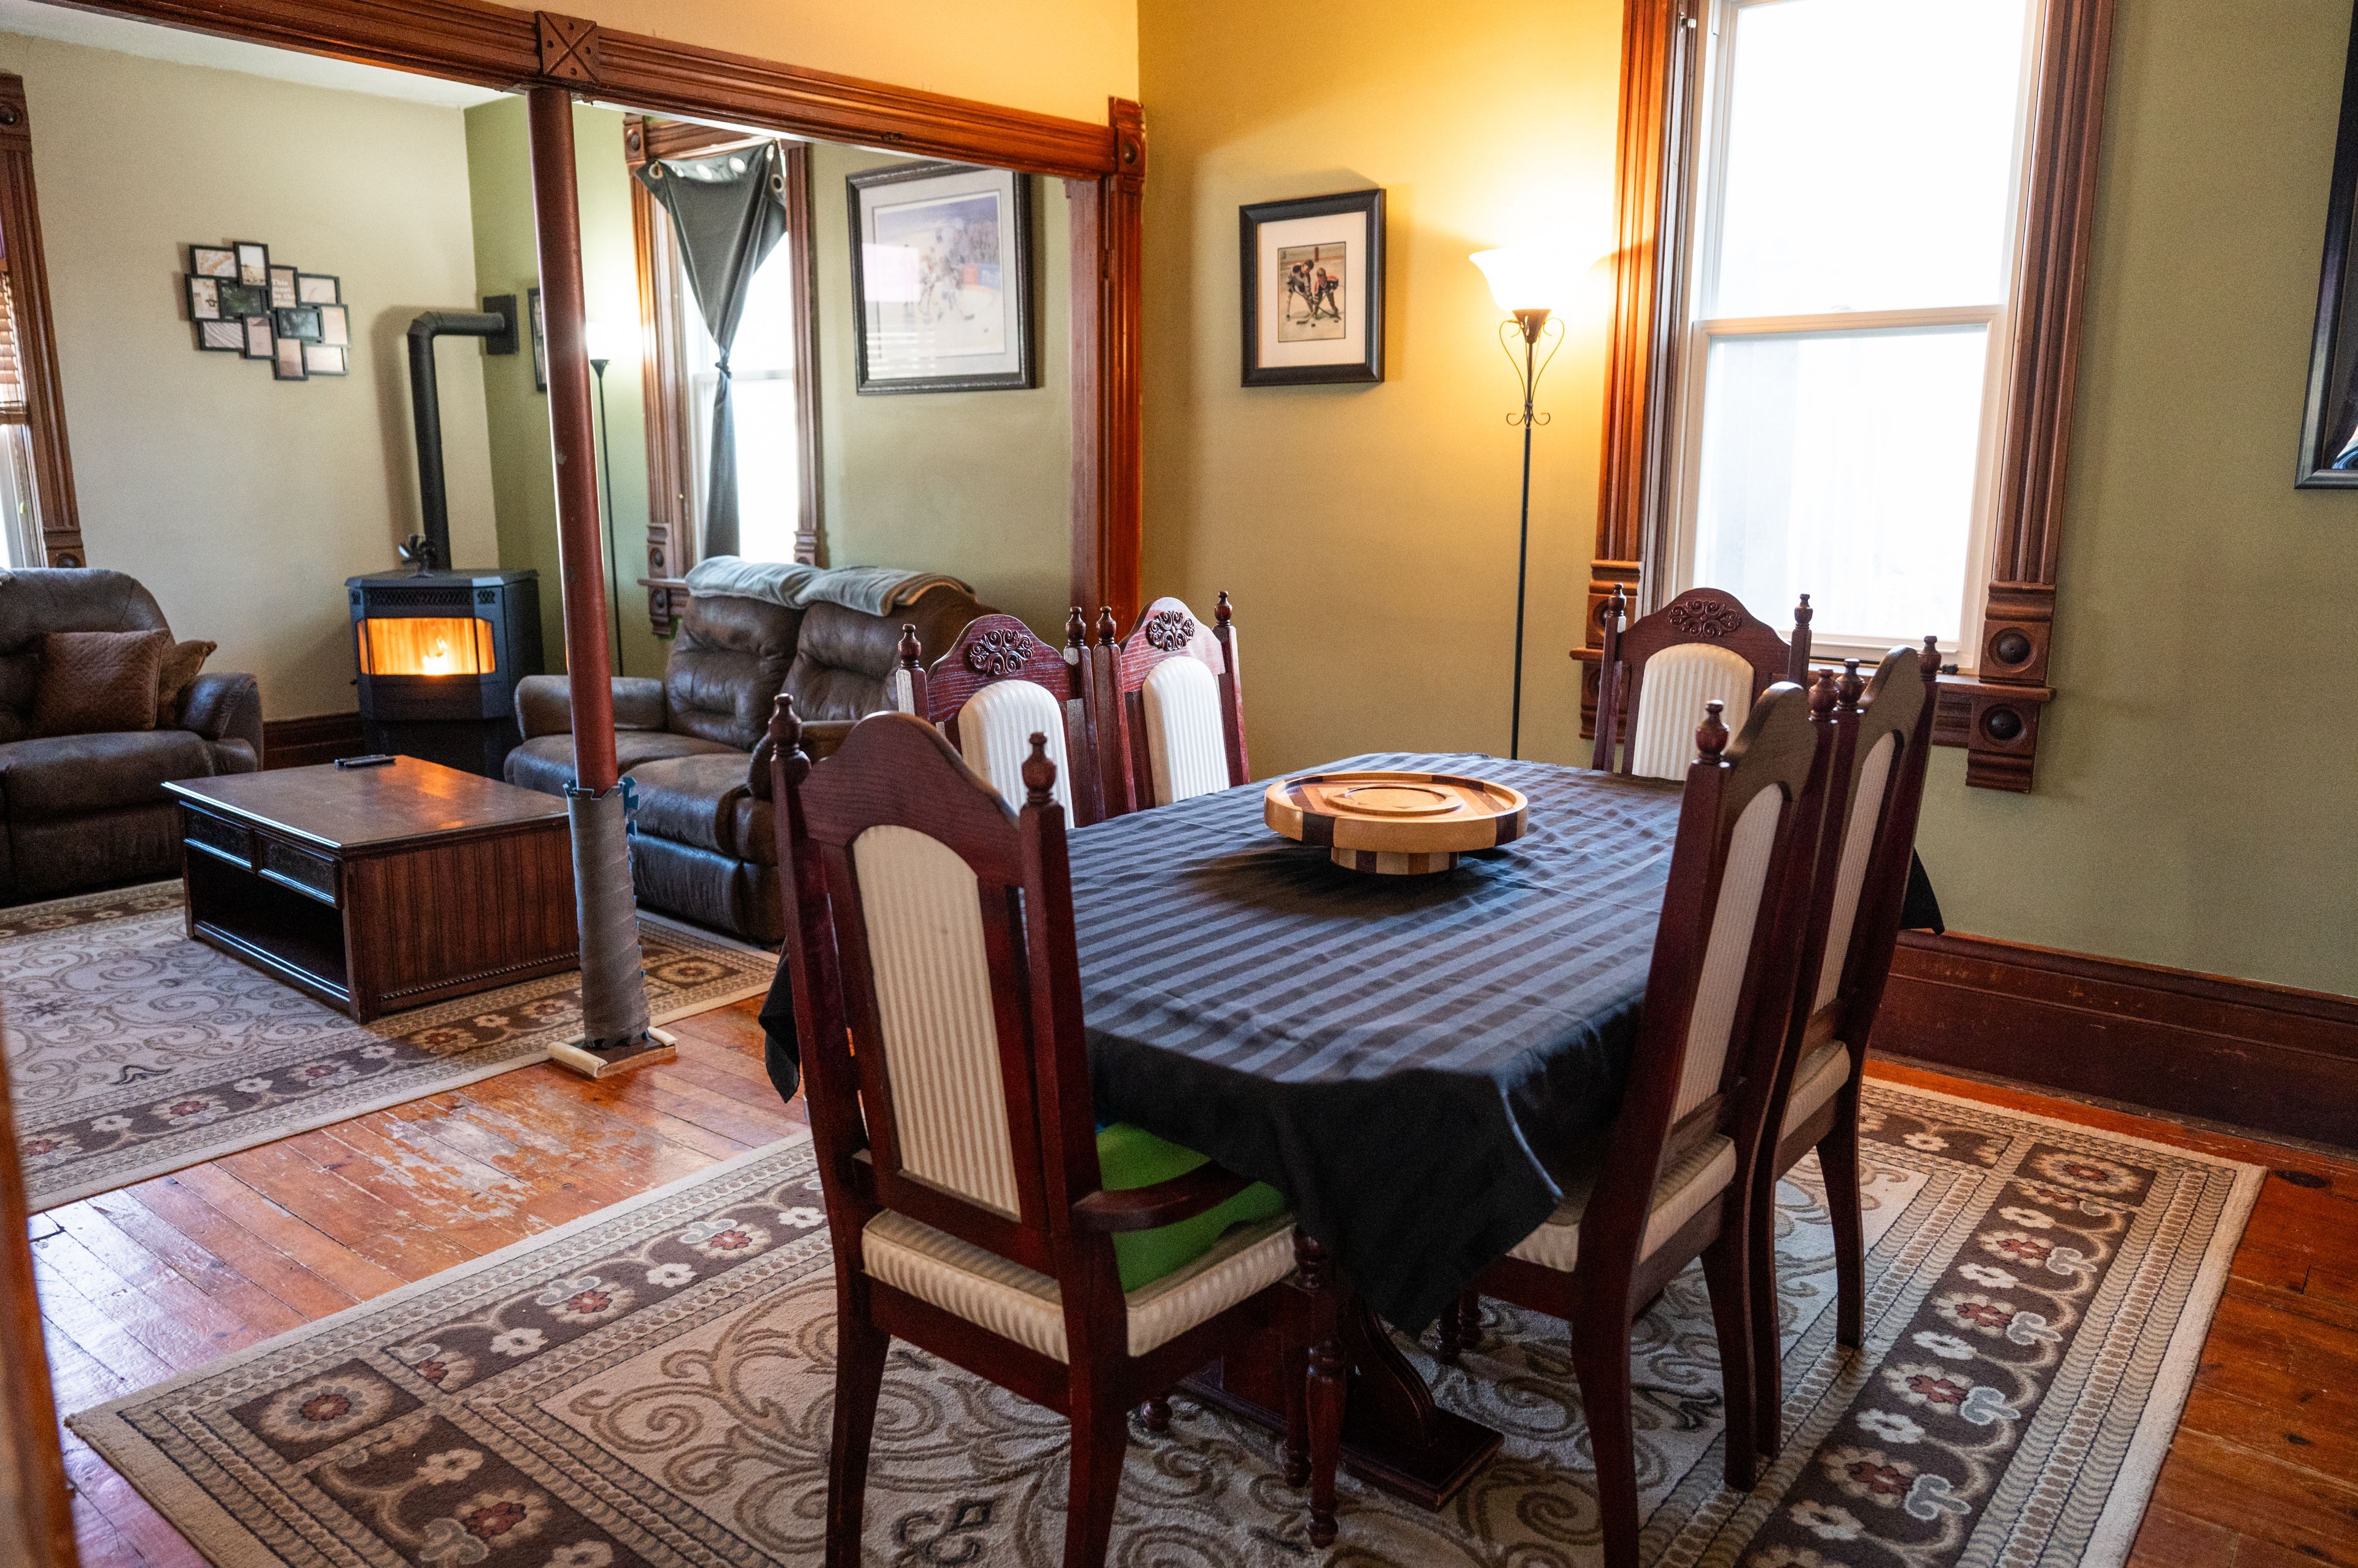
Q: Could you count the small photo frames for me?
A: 12